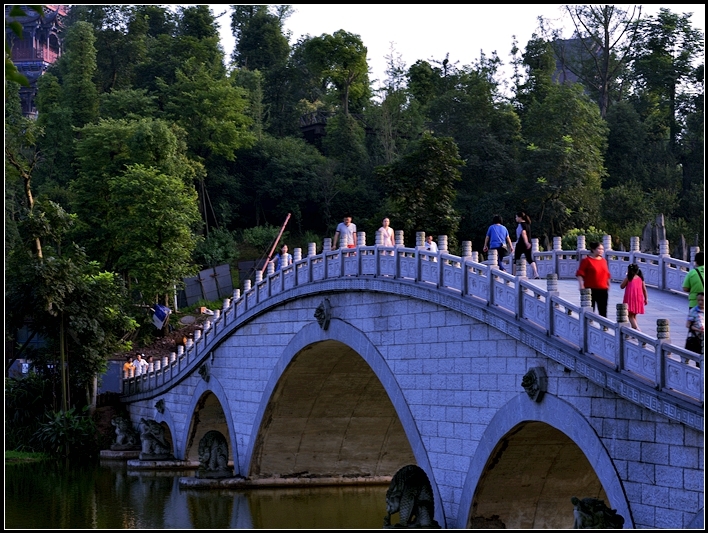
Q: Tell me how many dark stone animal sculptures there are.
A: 5